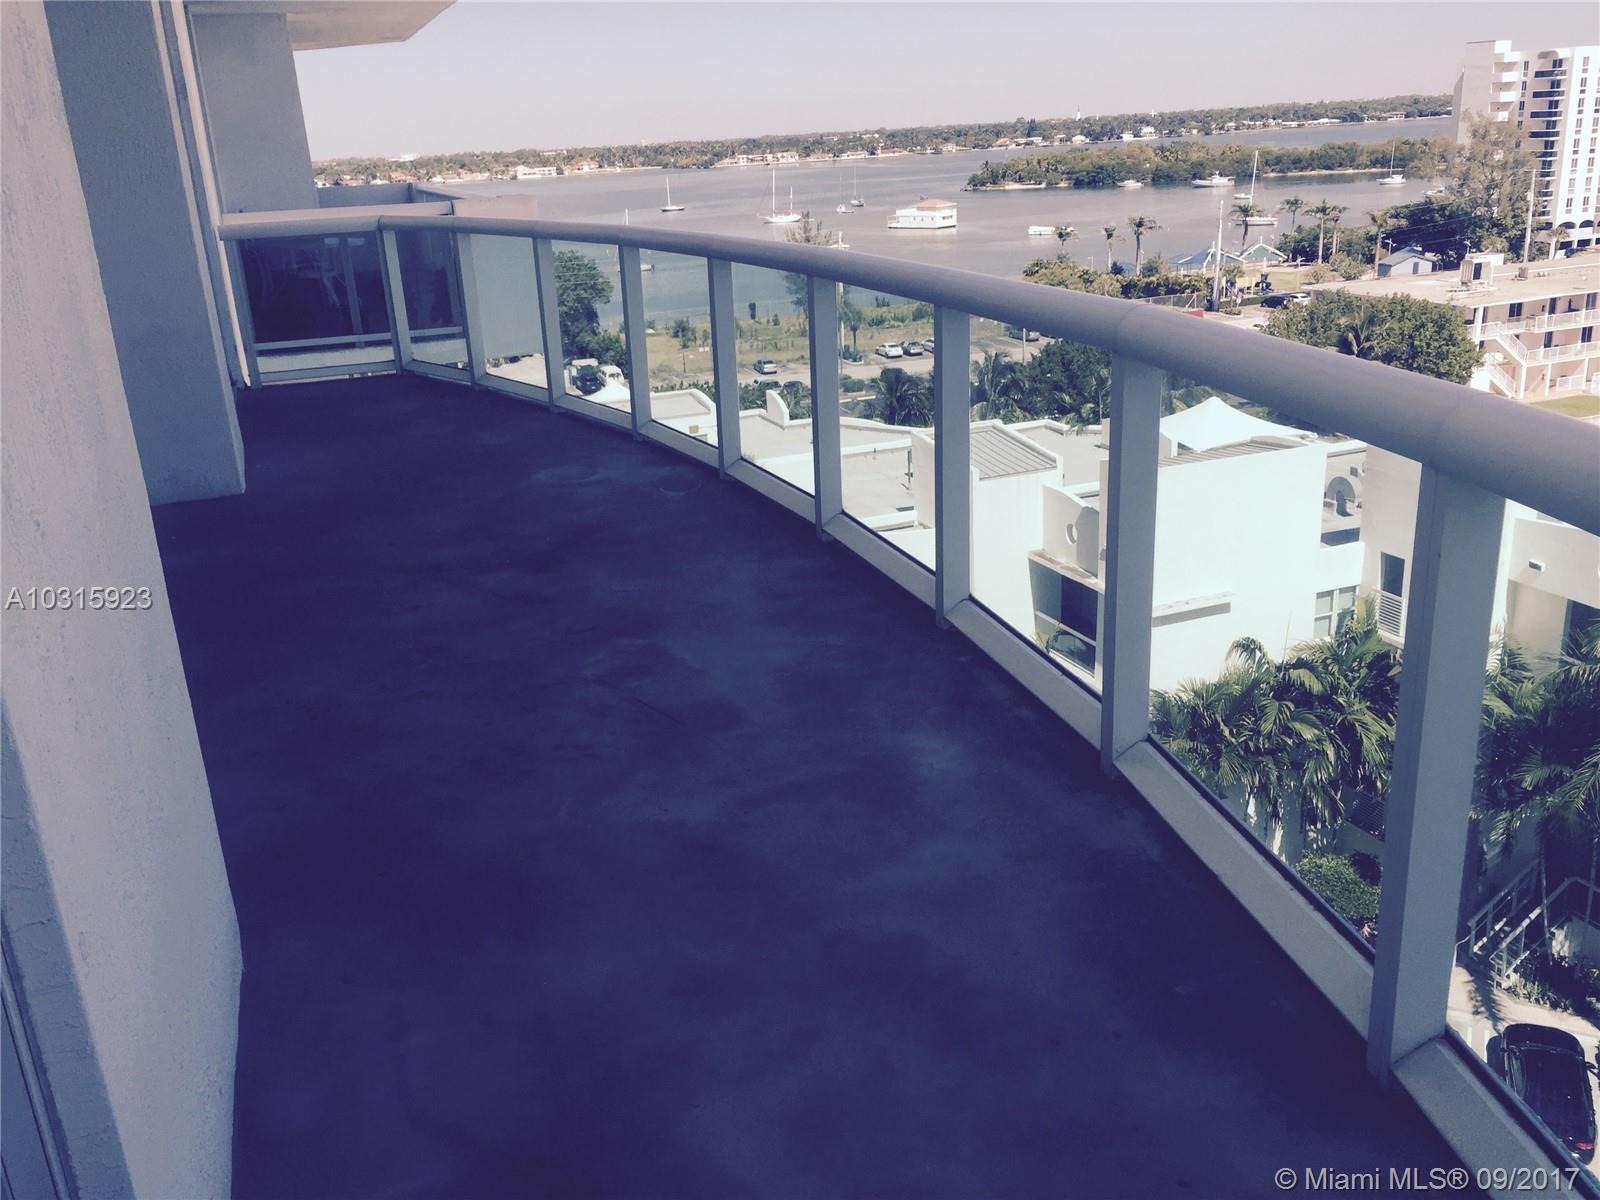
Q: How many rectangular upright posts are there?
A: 10